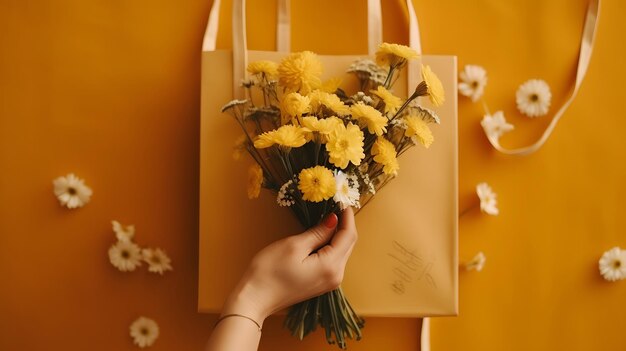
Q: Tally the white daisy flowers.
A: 12